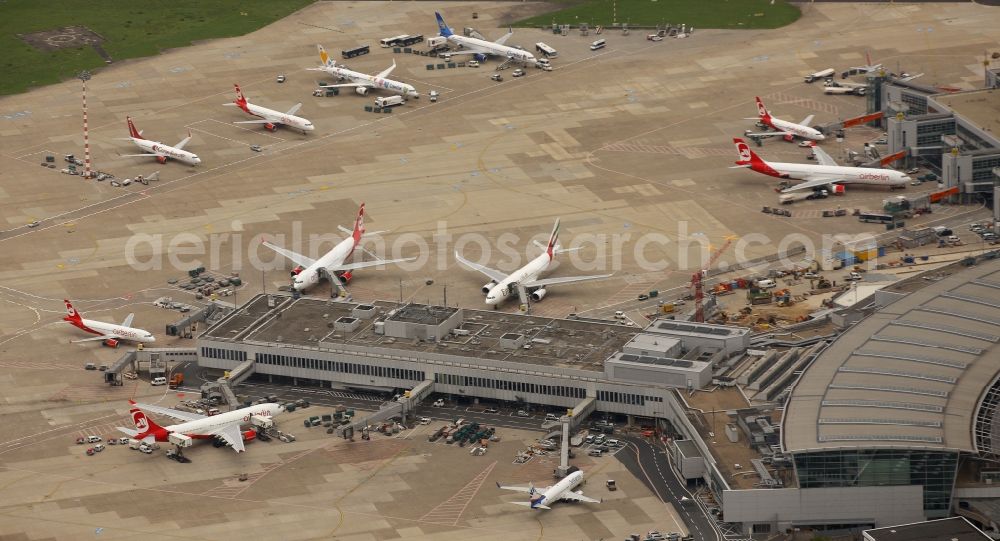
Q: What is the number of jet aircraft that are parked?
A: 12